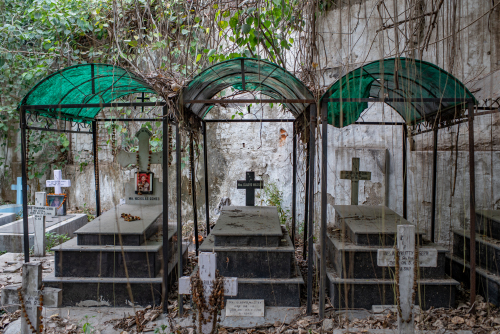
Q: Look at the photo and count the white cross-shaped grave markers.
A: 5